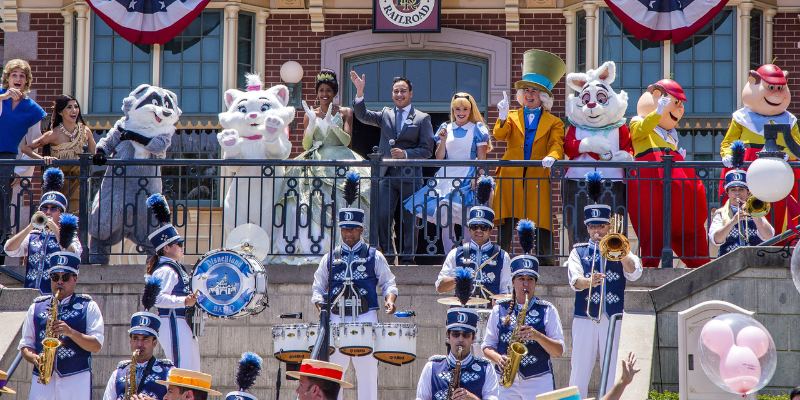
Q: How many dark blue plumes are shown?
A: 11